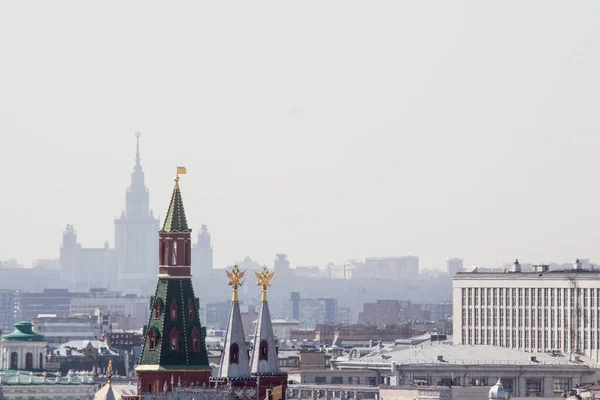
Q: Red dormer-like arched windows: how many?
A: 8